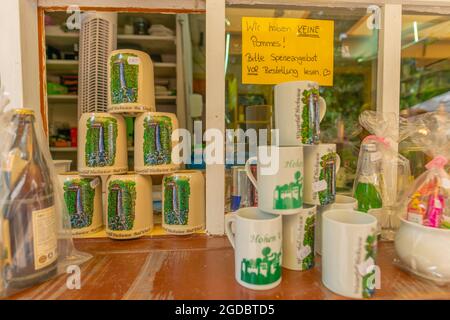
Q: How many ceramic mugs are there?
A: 13